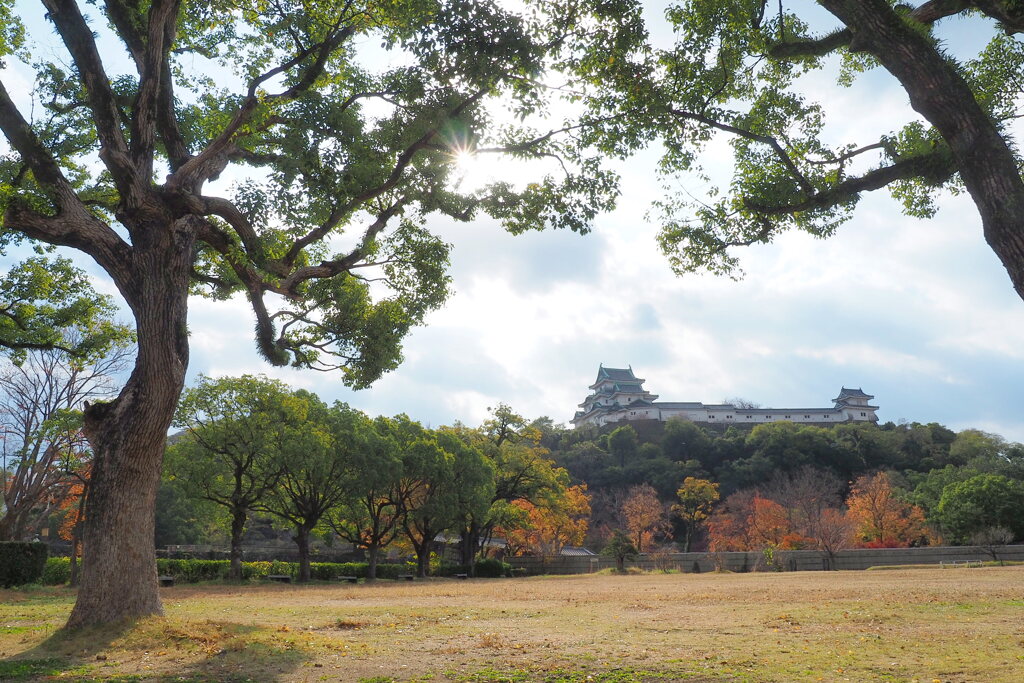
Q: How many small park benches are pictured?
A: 5